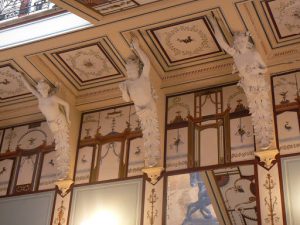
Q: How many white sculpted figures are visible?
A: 3